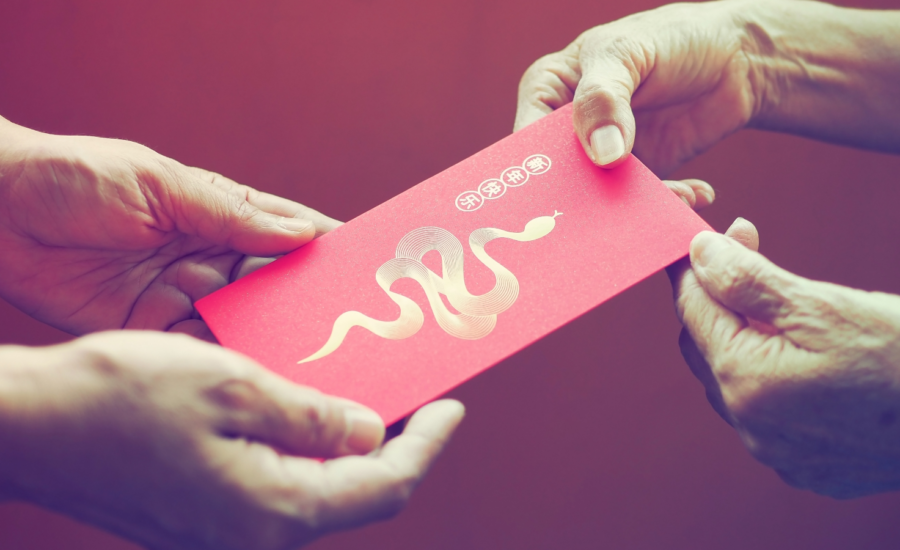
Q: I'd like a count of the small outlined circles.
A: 4